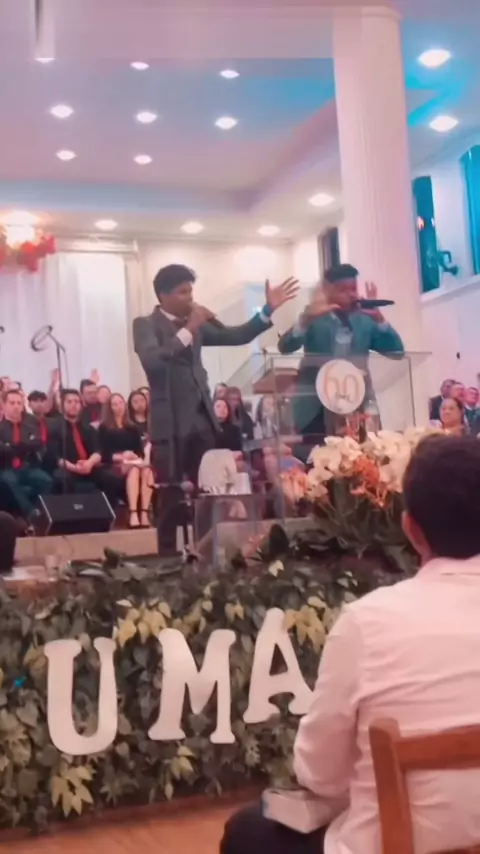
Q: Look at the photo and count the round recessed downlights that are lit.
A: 14